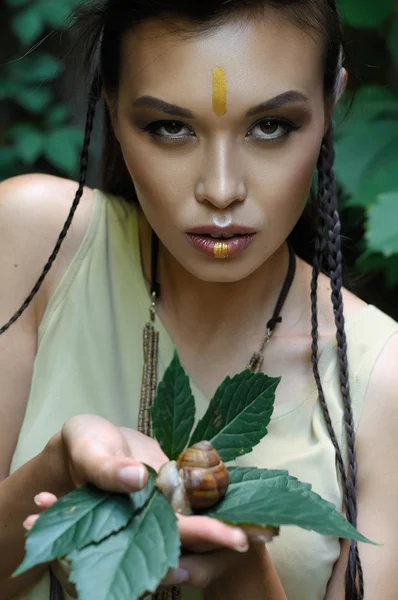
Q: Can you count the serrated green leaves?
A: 5